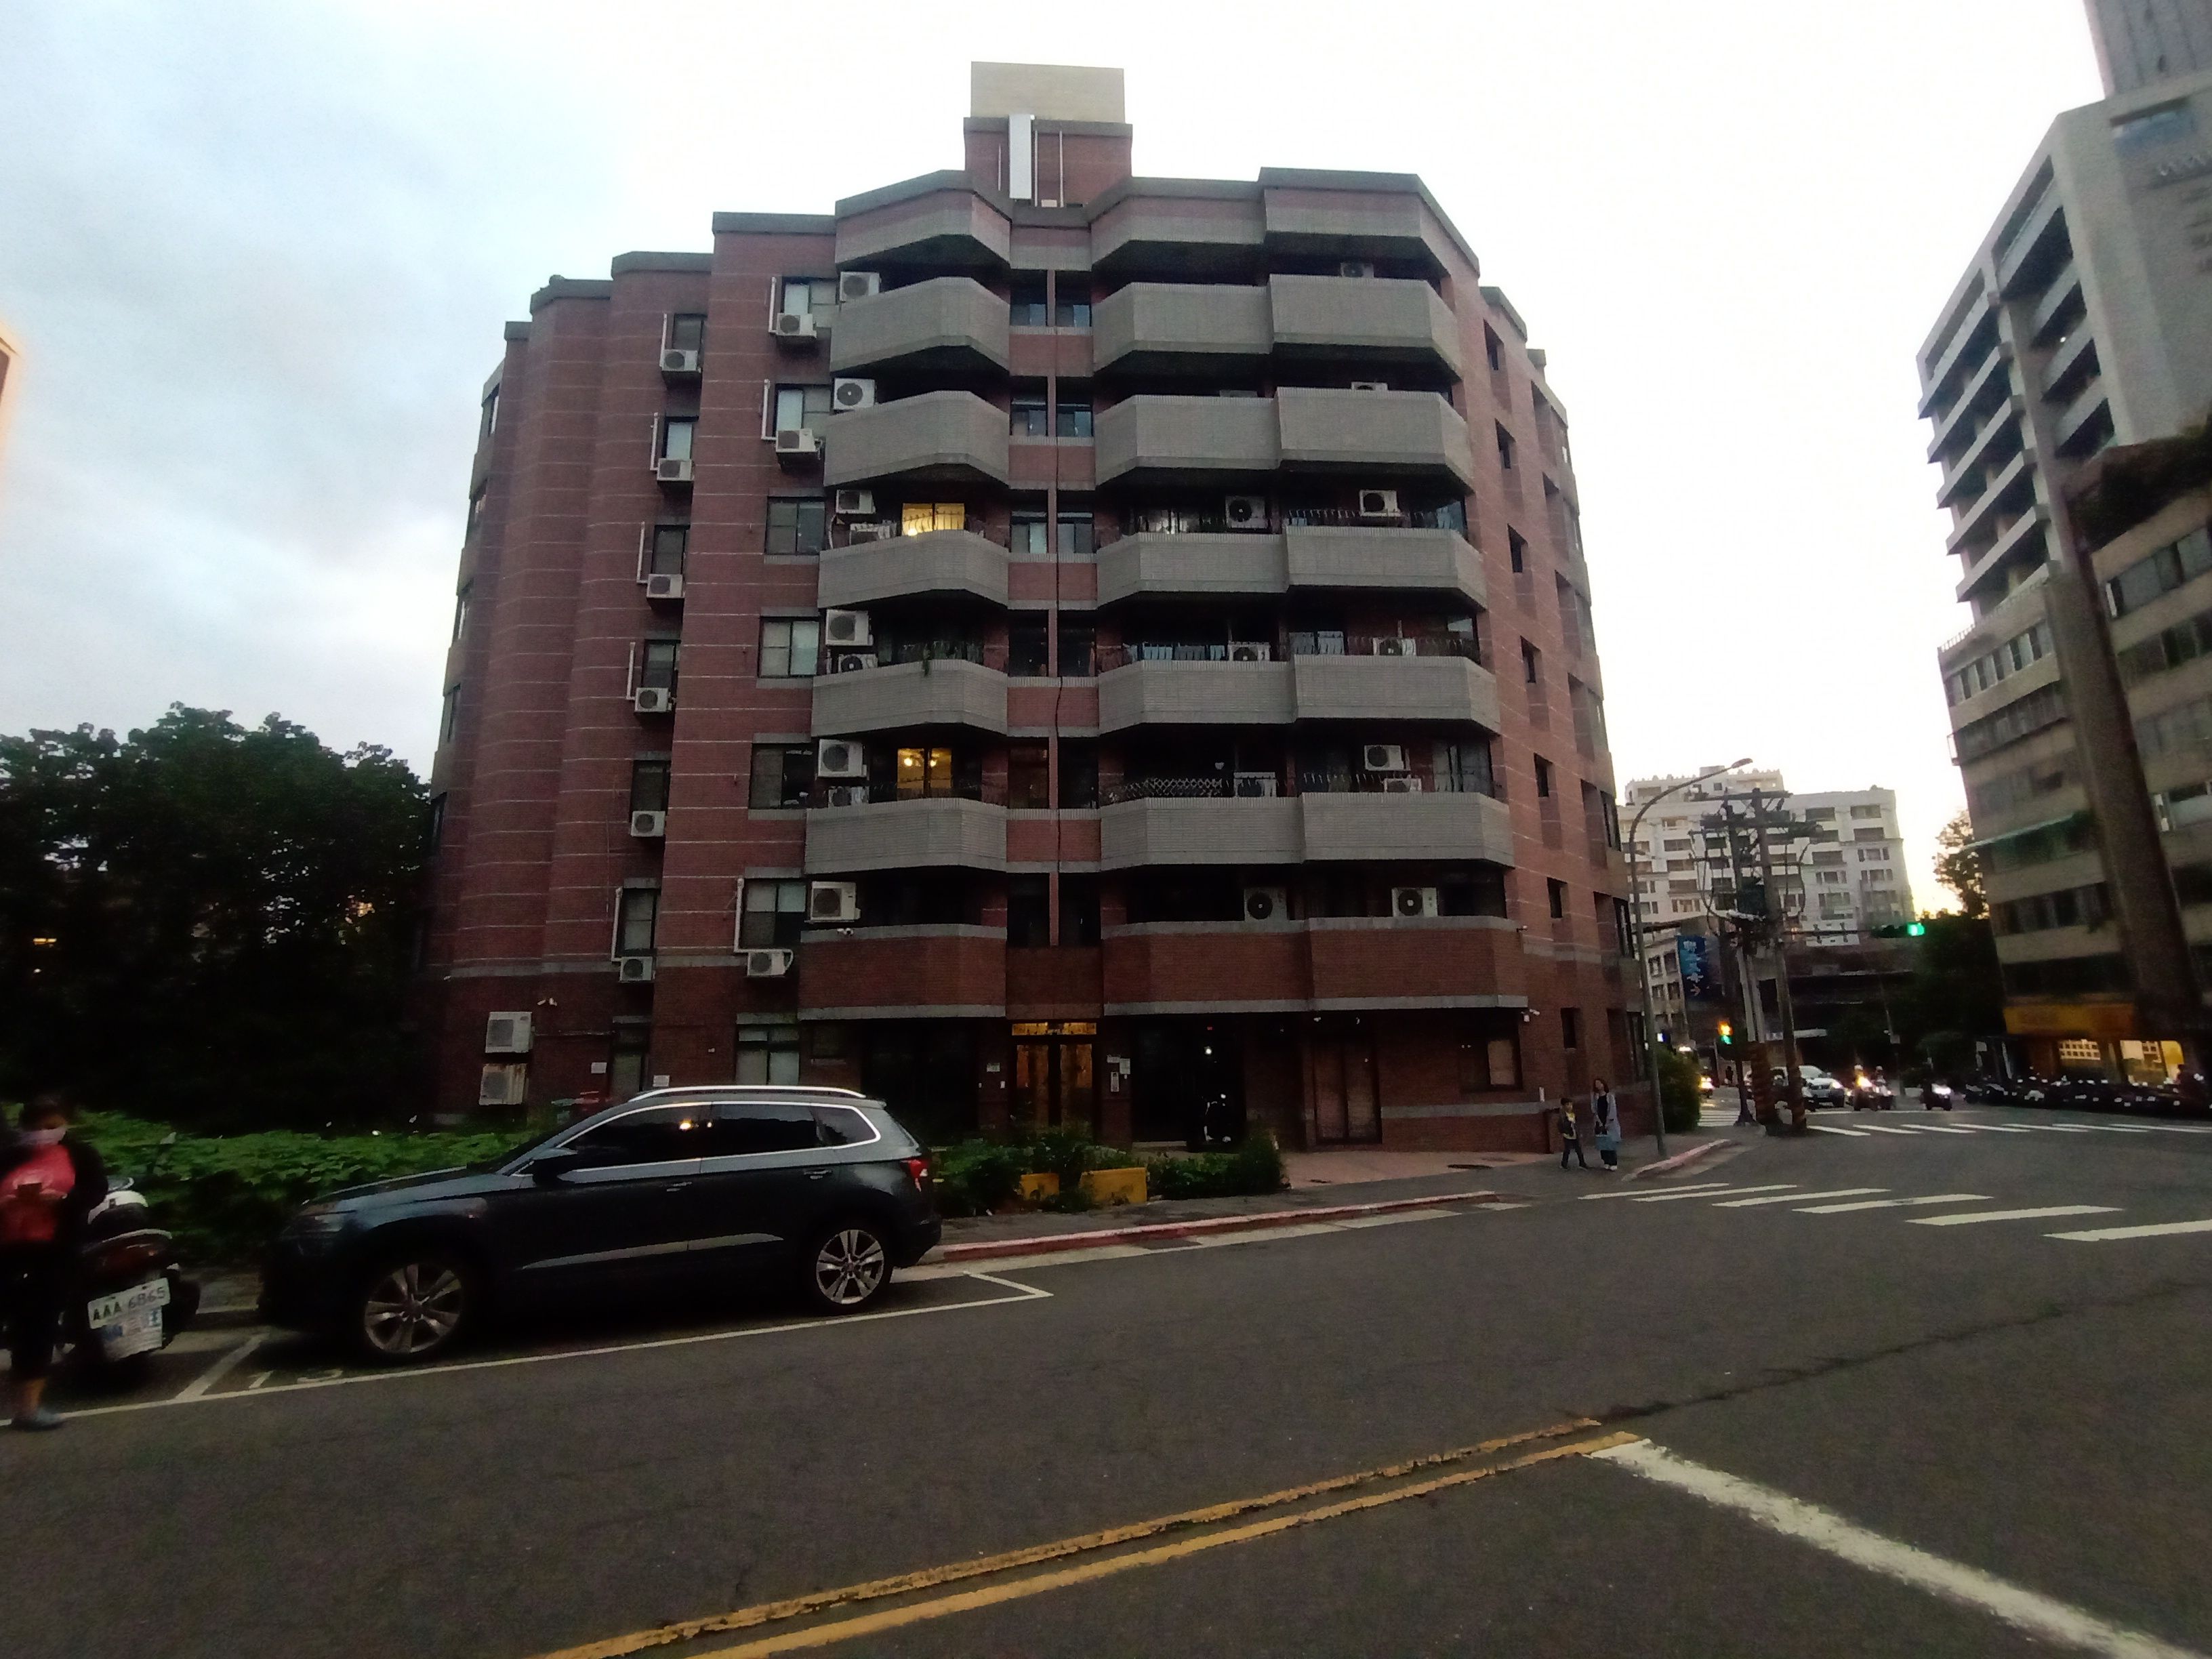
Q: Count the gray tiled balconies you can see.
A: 15